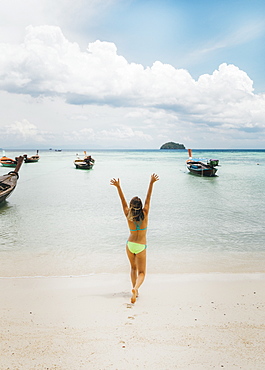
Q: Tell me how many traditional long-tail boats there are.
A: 5